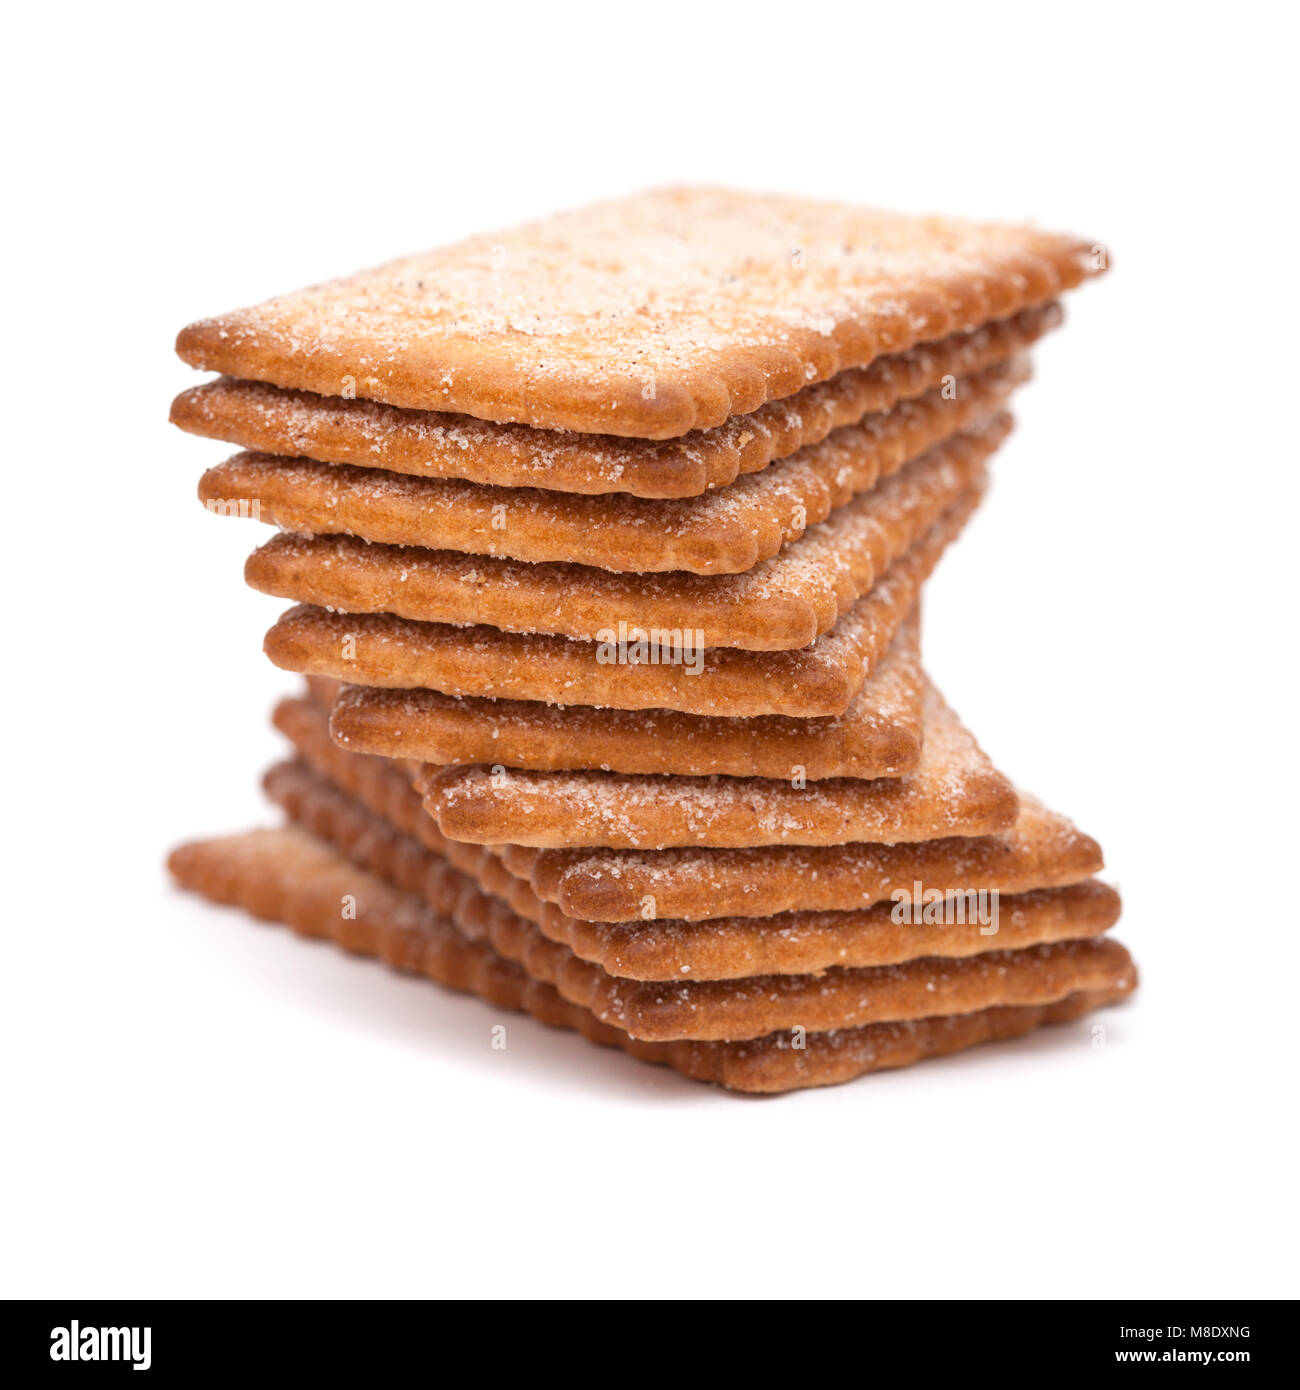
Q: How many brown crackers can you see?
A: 11